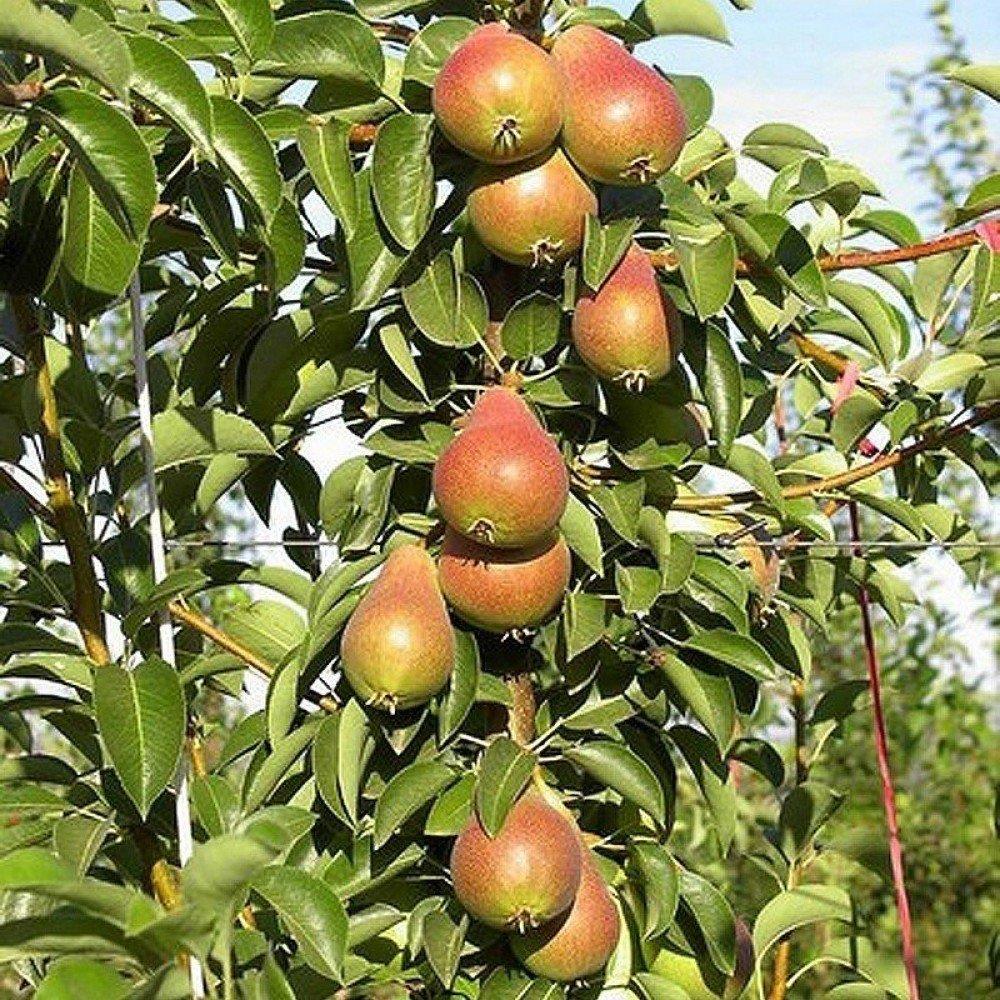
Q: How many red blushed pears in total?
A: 9